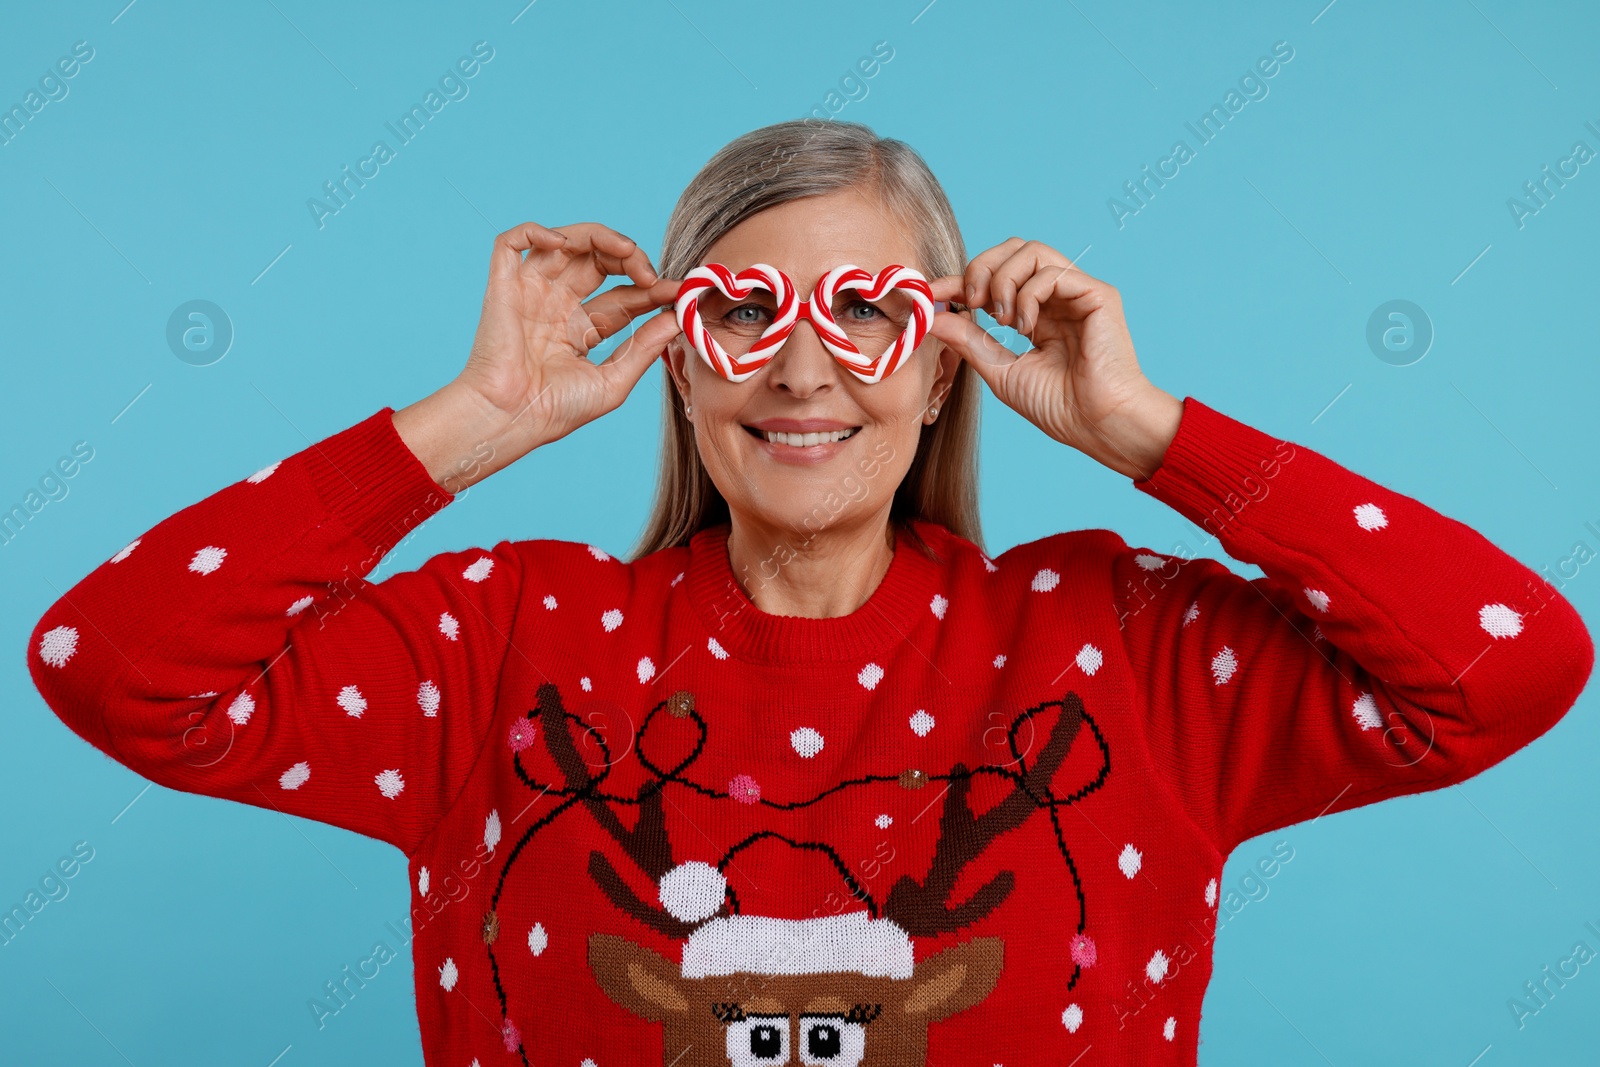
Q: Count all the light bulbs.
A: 7